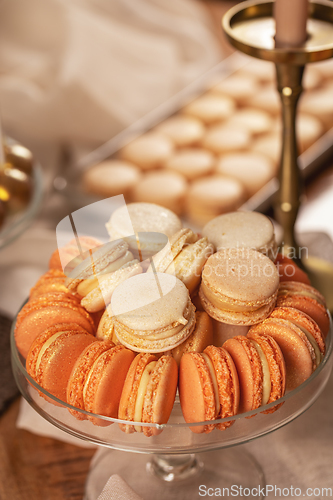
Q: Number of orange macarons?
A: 11